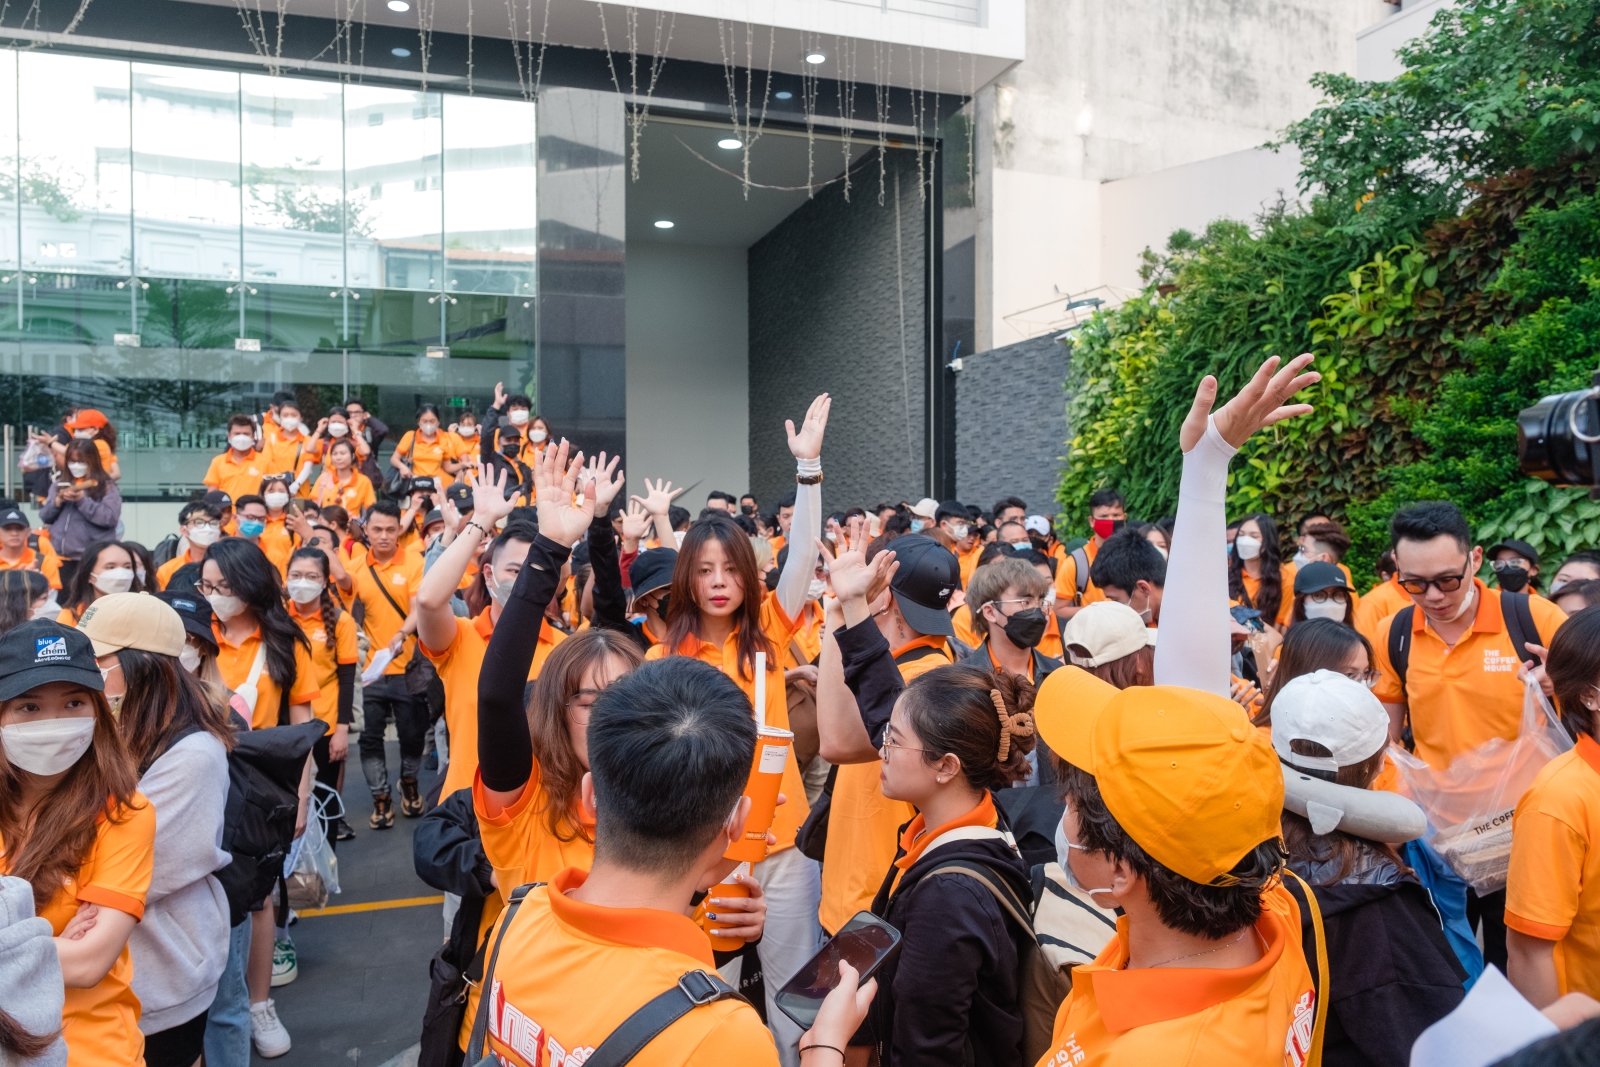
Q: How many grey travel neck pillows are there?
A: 1